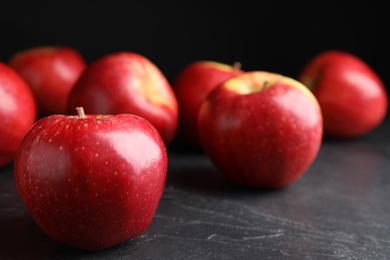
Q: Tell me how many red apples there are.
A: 7